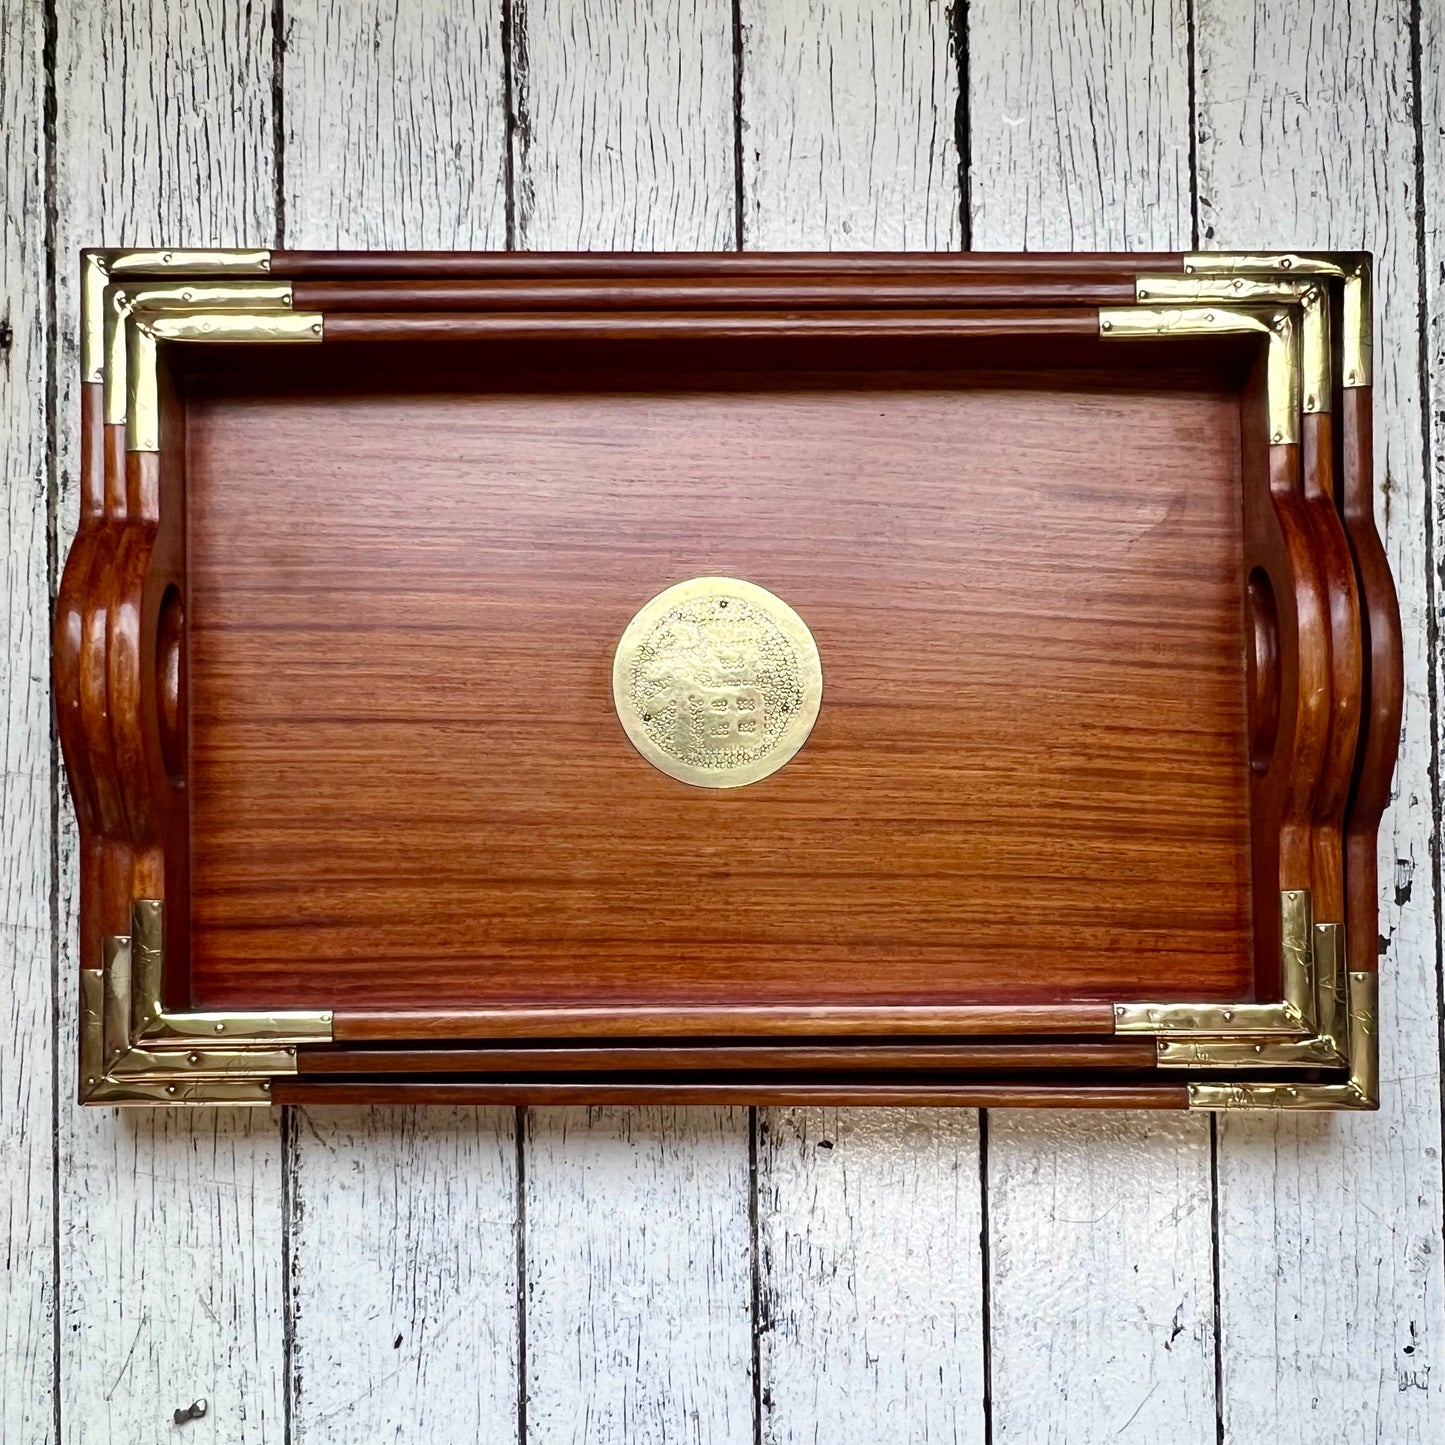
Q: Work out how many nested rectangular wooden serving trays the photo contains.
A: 3